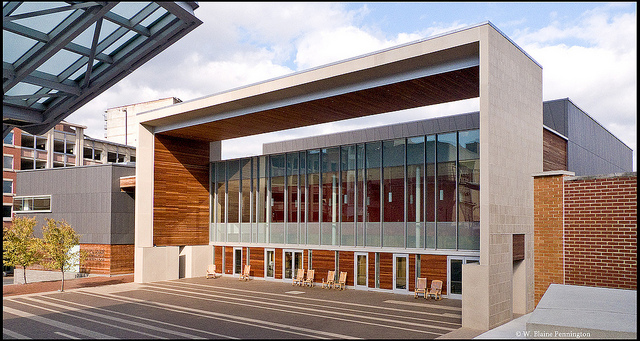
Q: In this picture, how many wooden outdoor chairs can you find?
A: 8